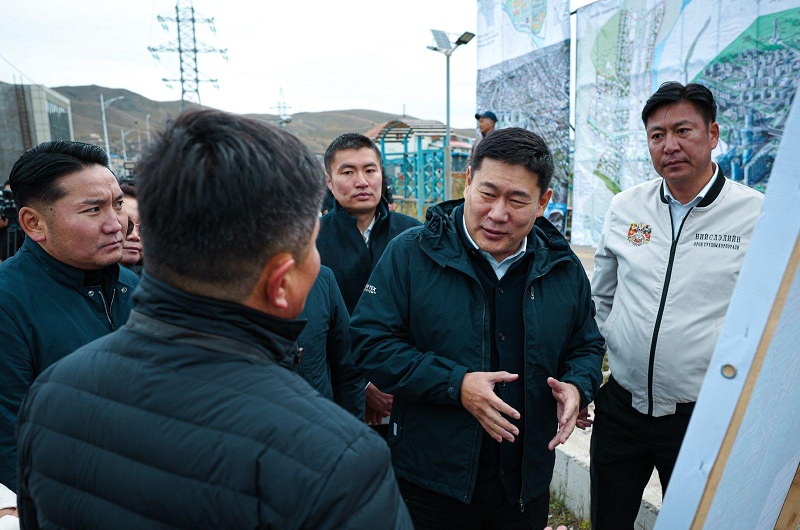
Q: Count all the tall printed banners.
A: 2